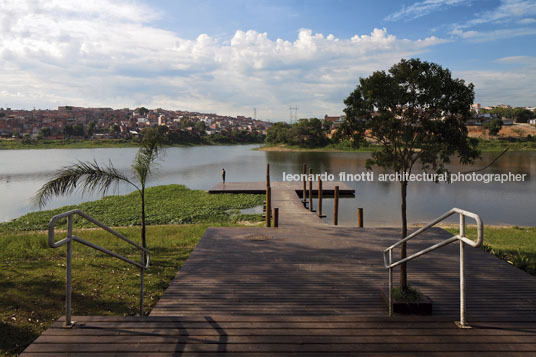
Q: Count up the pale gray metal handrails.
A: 2